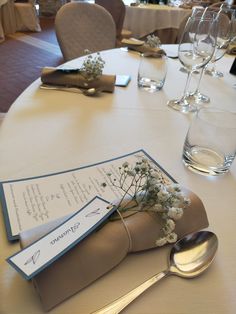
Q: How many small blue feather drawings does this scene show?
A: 2